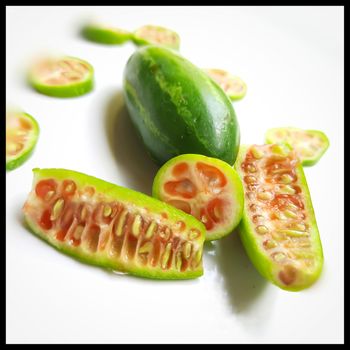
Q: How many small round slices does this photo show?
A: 7